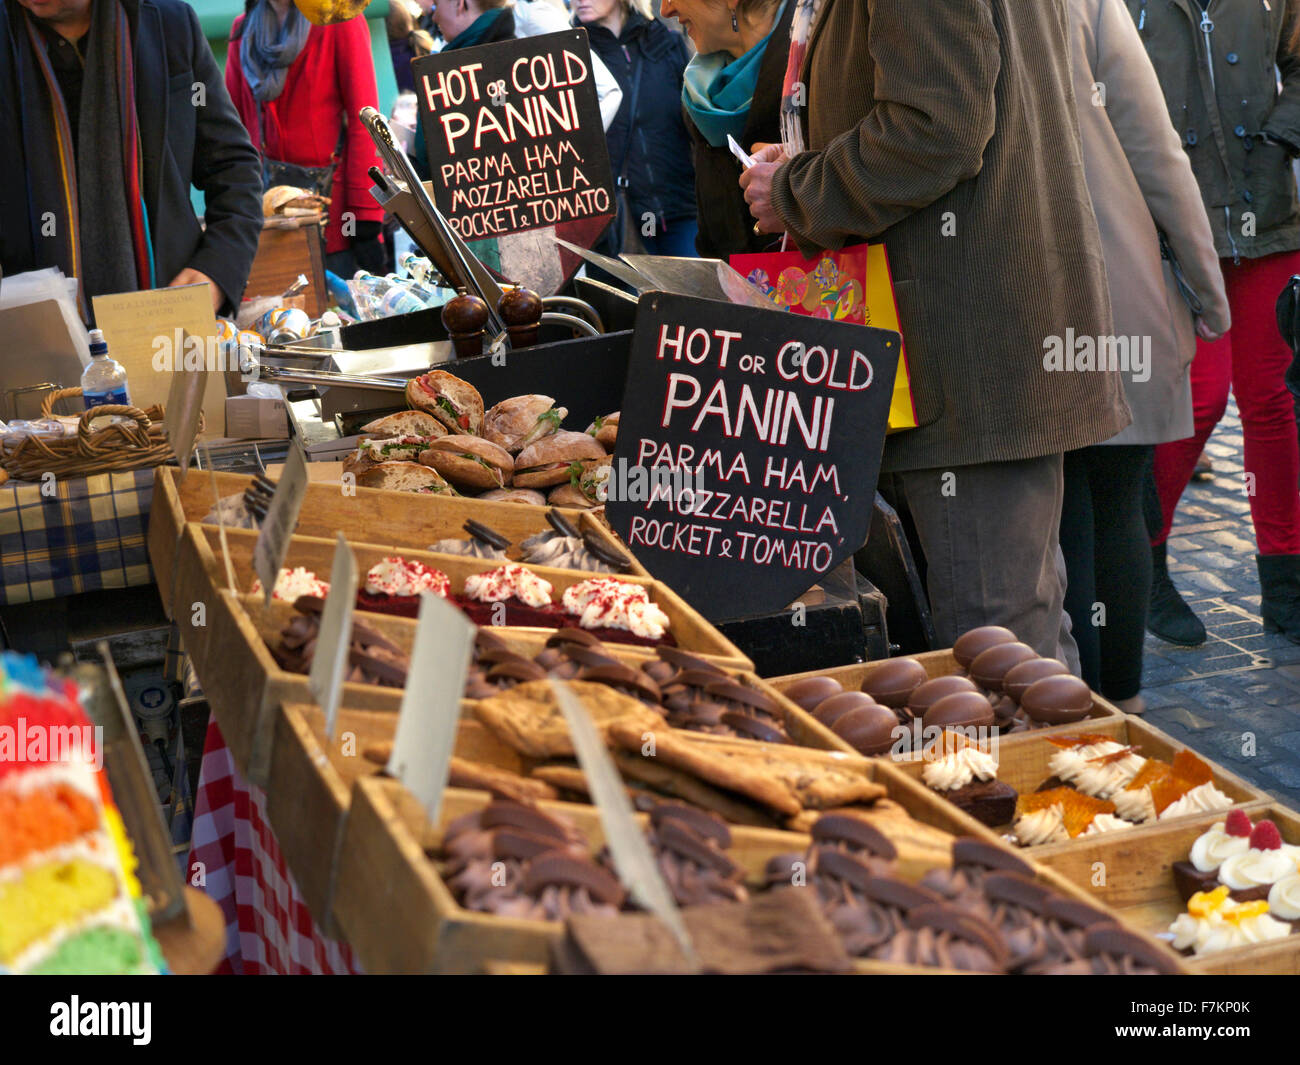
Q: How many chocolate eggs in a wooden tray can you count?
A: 10